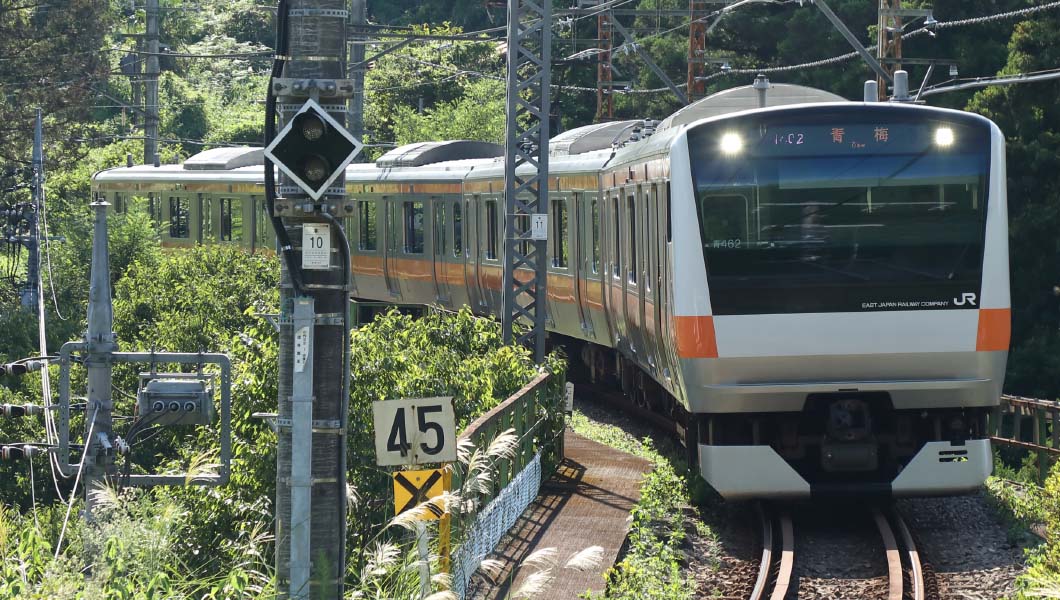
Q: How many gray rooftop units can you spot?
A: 4